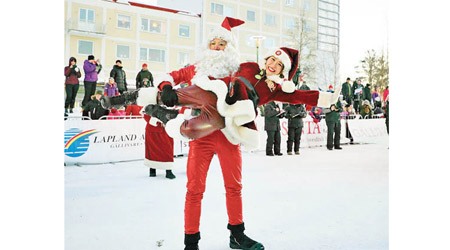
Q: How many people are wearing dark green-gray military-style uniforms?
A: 3